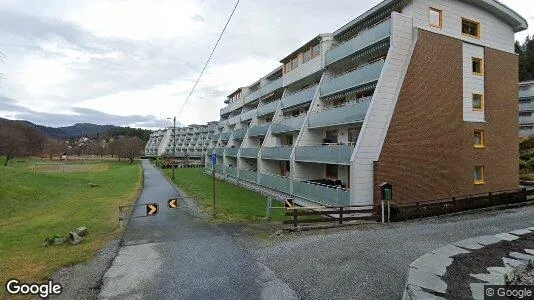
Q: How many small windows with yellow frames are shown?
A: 6